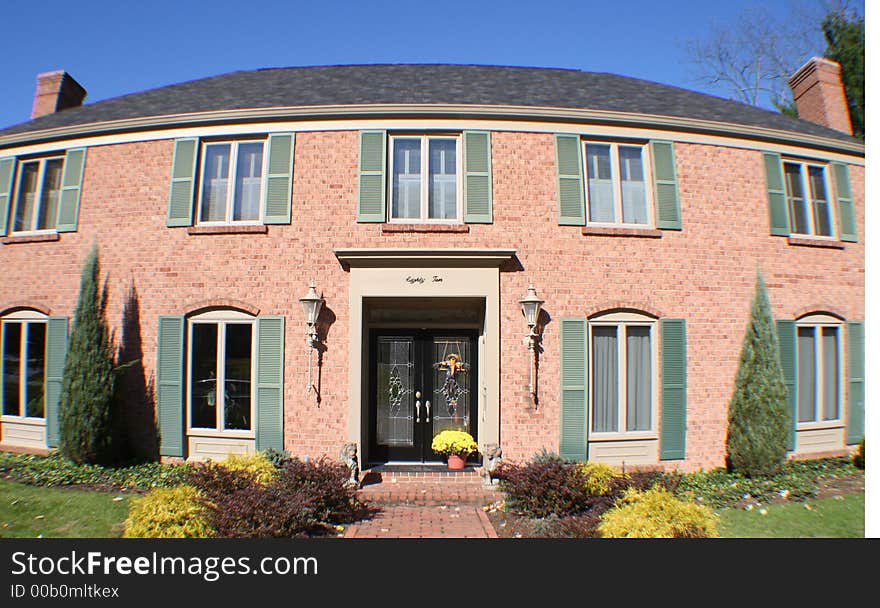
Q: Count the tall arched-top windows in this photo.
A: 4